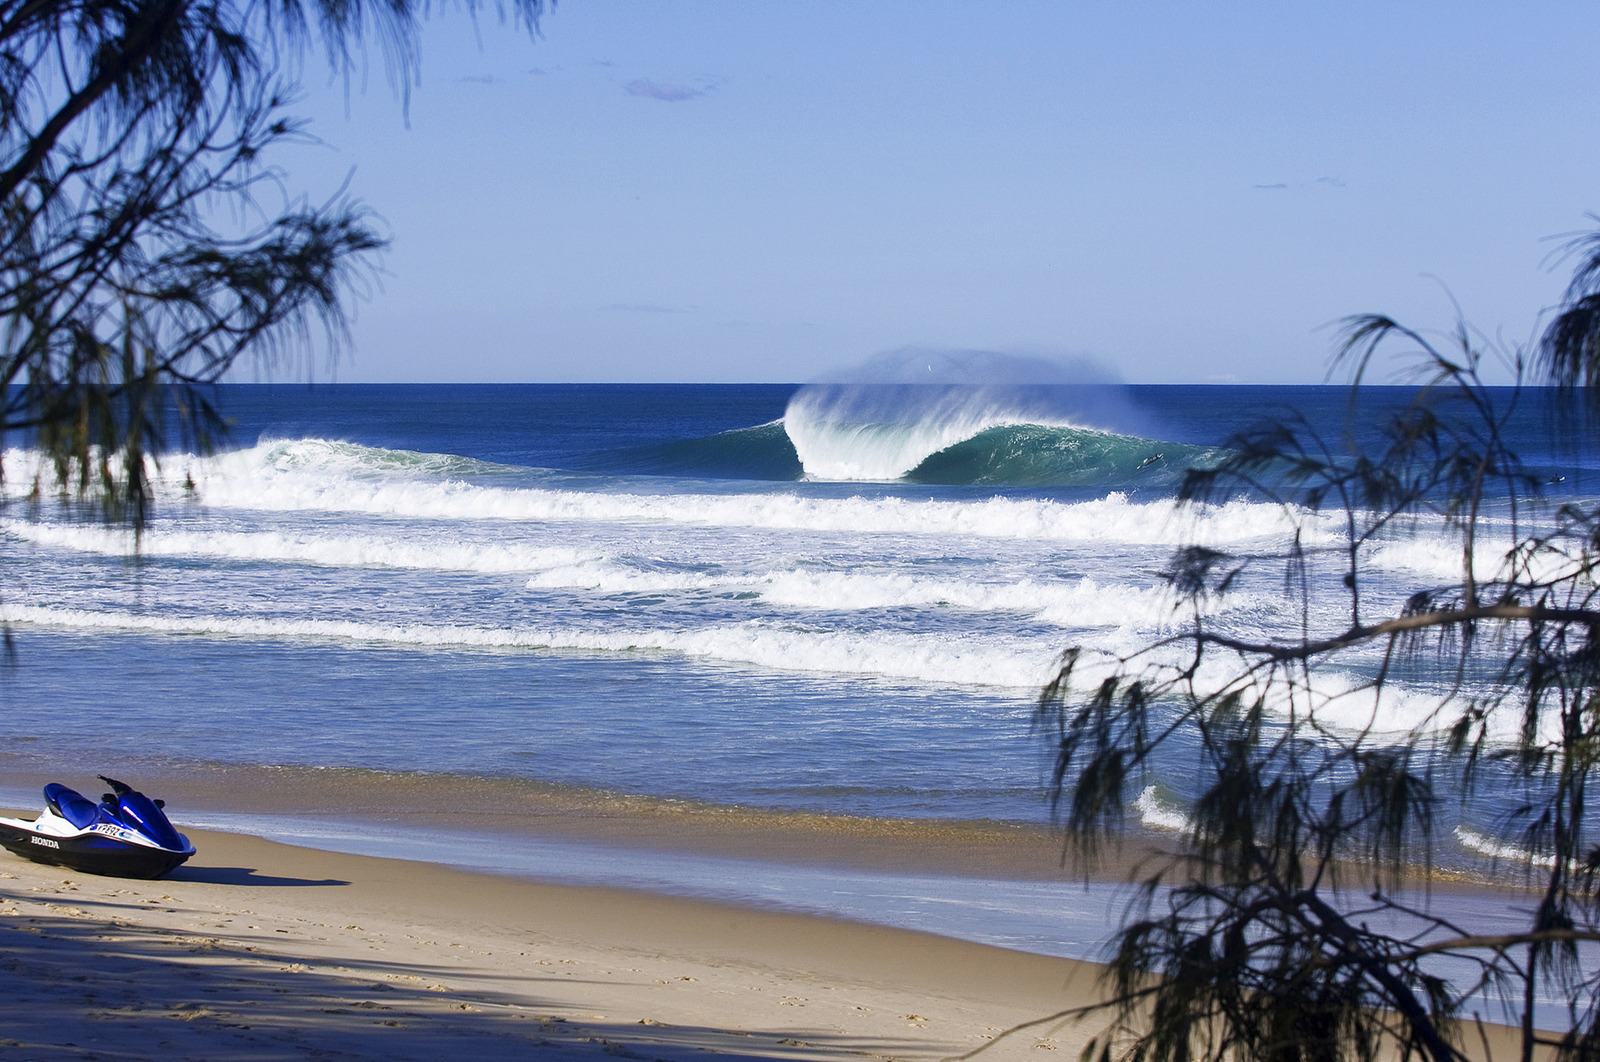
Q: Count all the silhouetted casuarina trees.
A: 2